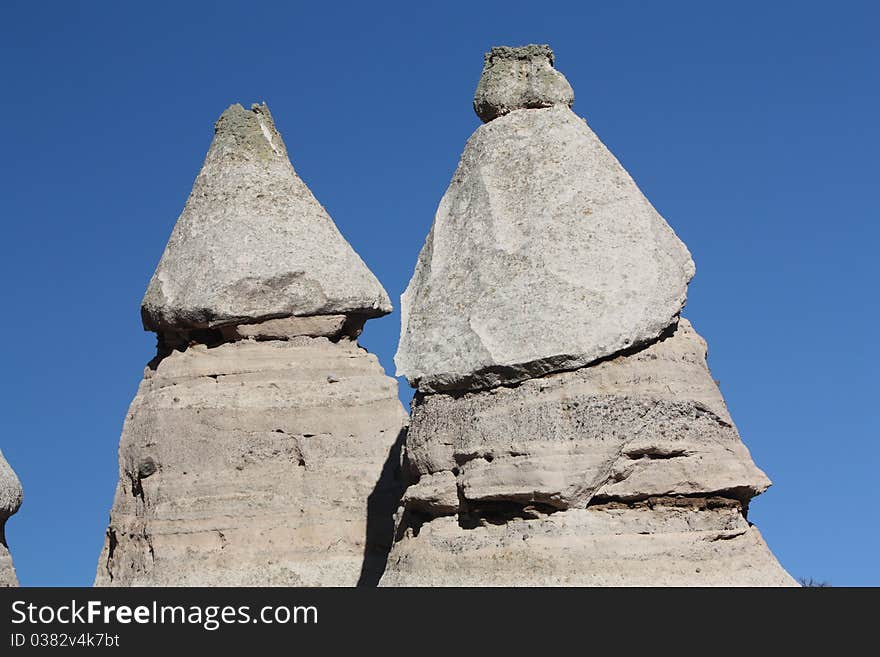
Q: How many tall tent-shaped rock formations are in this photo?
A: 2